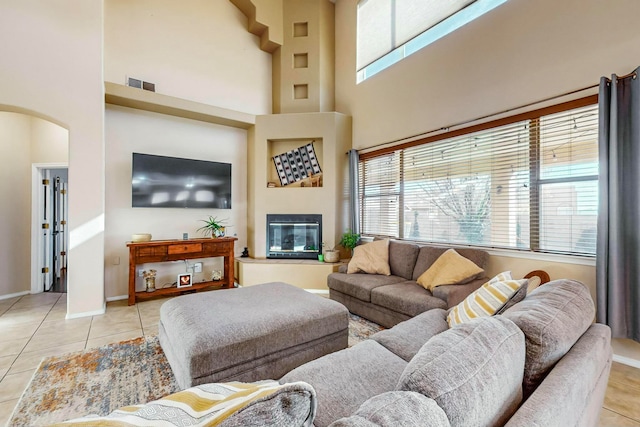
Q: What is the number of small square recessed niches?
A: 3